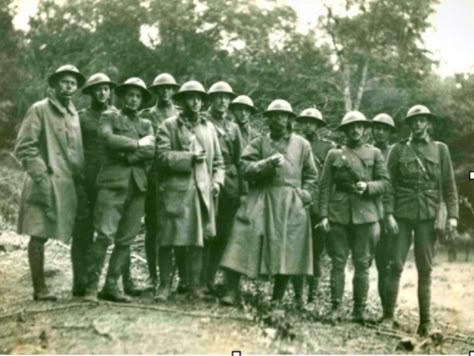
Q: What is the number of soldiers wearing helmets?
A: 12